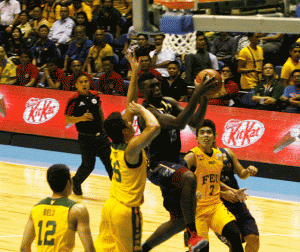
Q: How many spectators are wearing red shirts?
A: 6